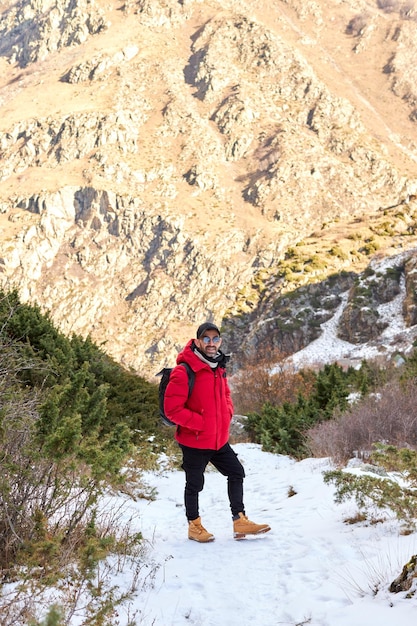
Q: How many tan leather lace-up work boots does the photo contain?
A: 2